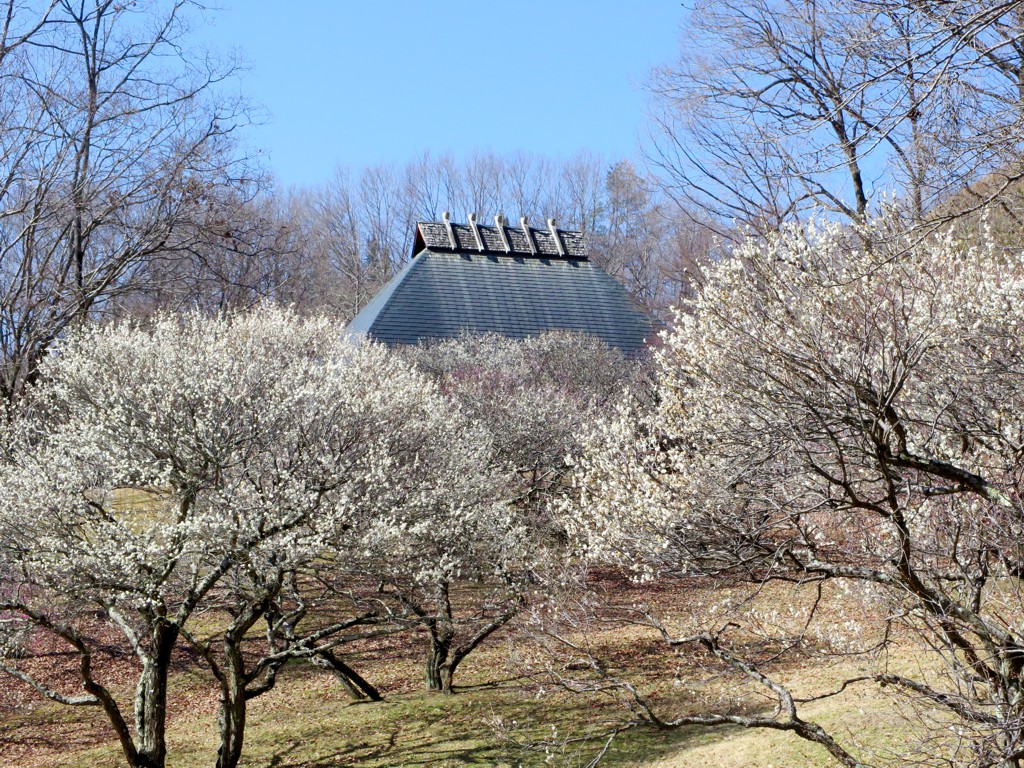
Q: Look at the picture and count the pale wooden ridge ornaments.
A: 5